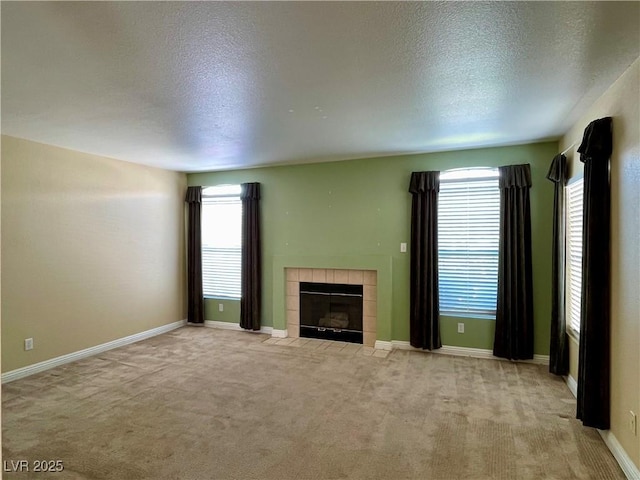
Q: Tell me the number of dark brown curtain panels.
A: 6